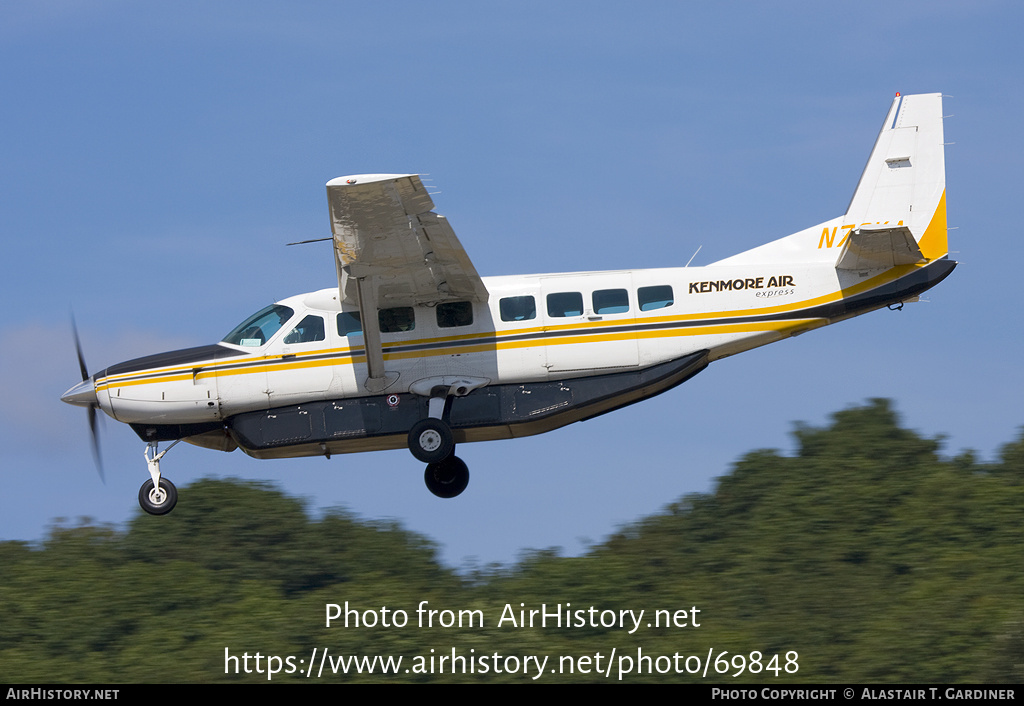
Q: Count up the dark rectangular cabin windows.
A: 7